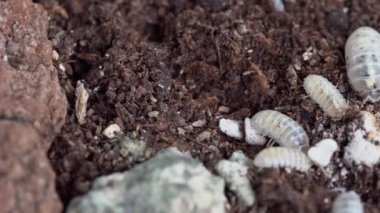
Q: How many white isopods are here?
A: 5